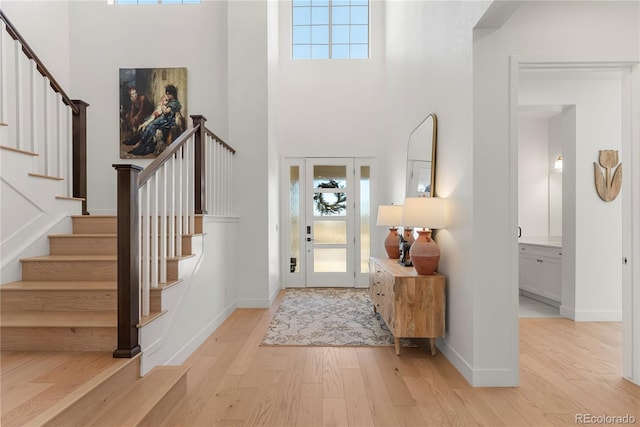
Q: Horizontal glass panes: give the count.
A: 4